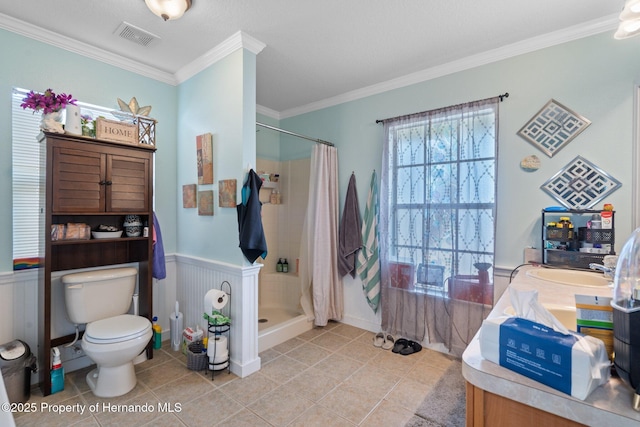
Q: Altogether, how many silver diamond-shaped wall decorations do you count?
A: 2